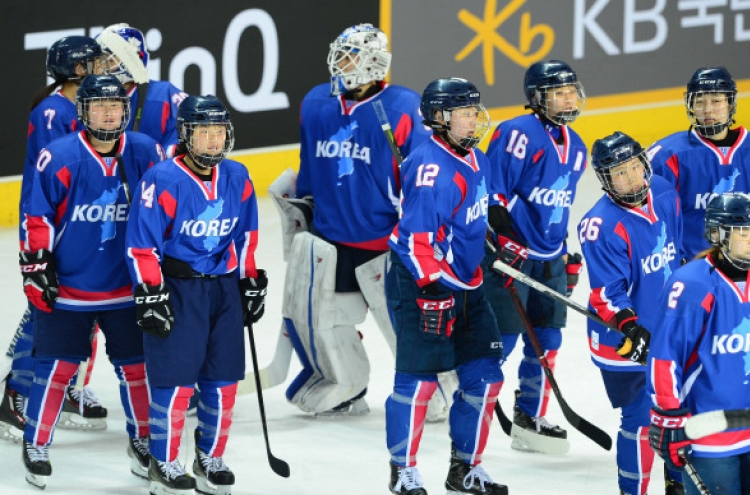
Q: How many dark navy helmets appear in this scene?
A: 8